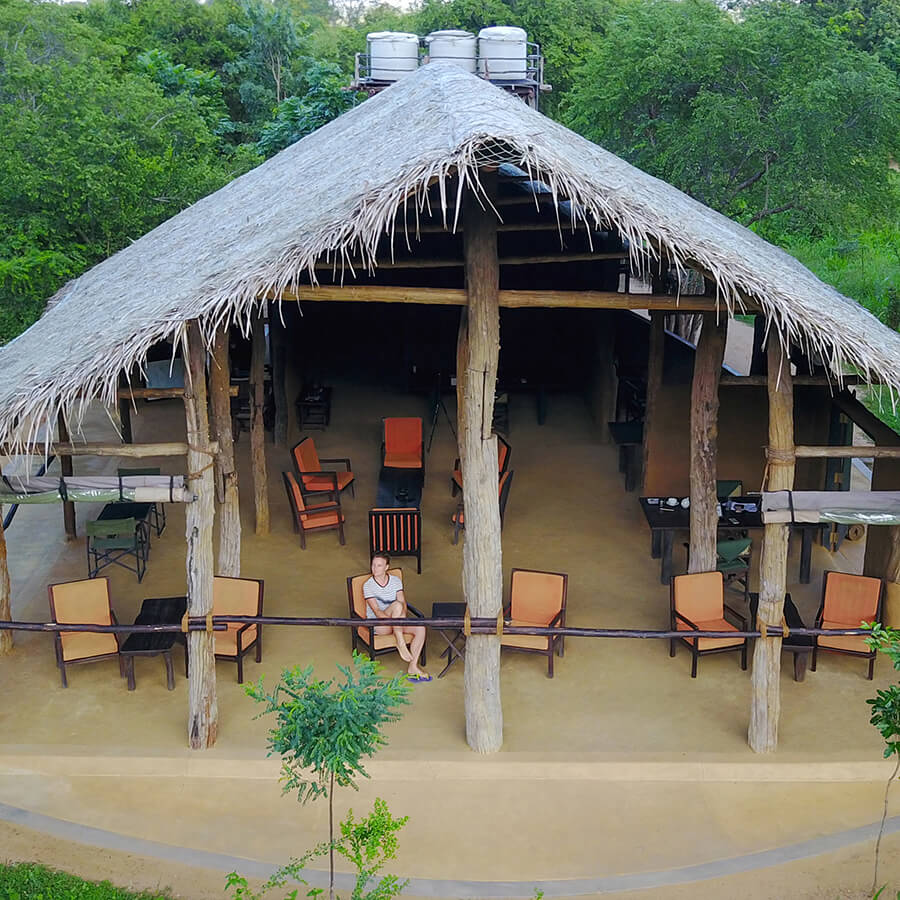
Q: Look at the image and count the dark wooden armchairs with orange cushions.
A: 12